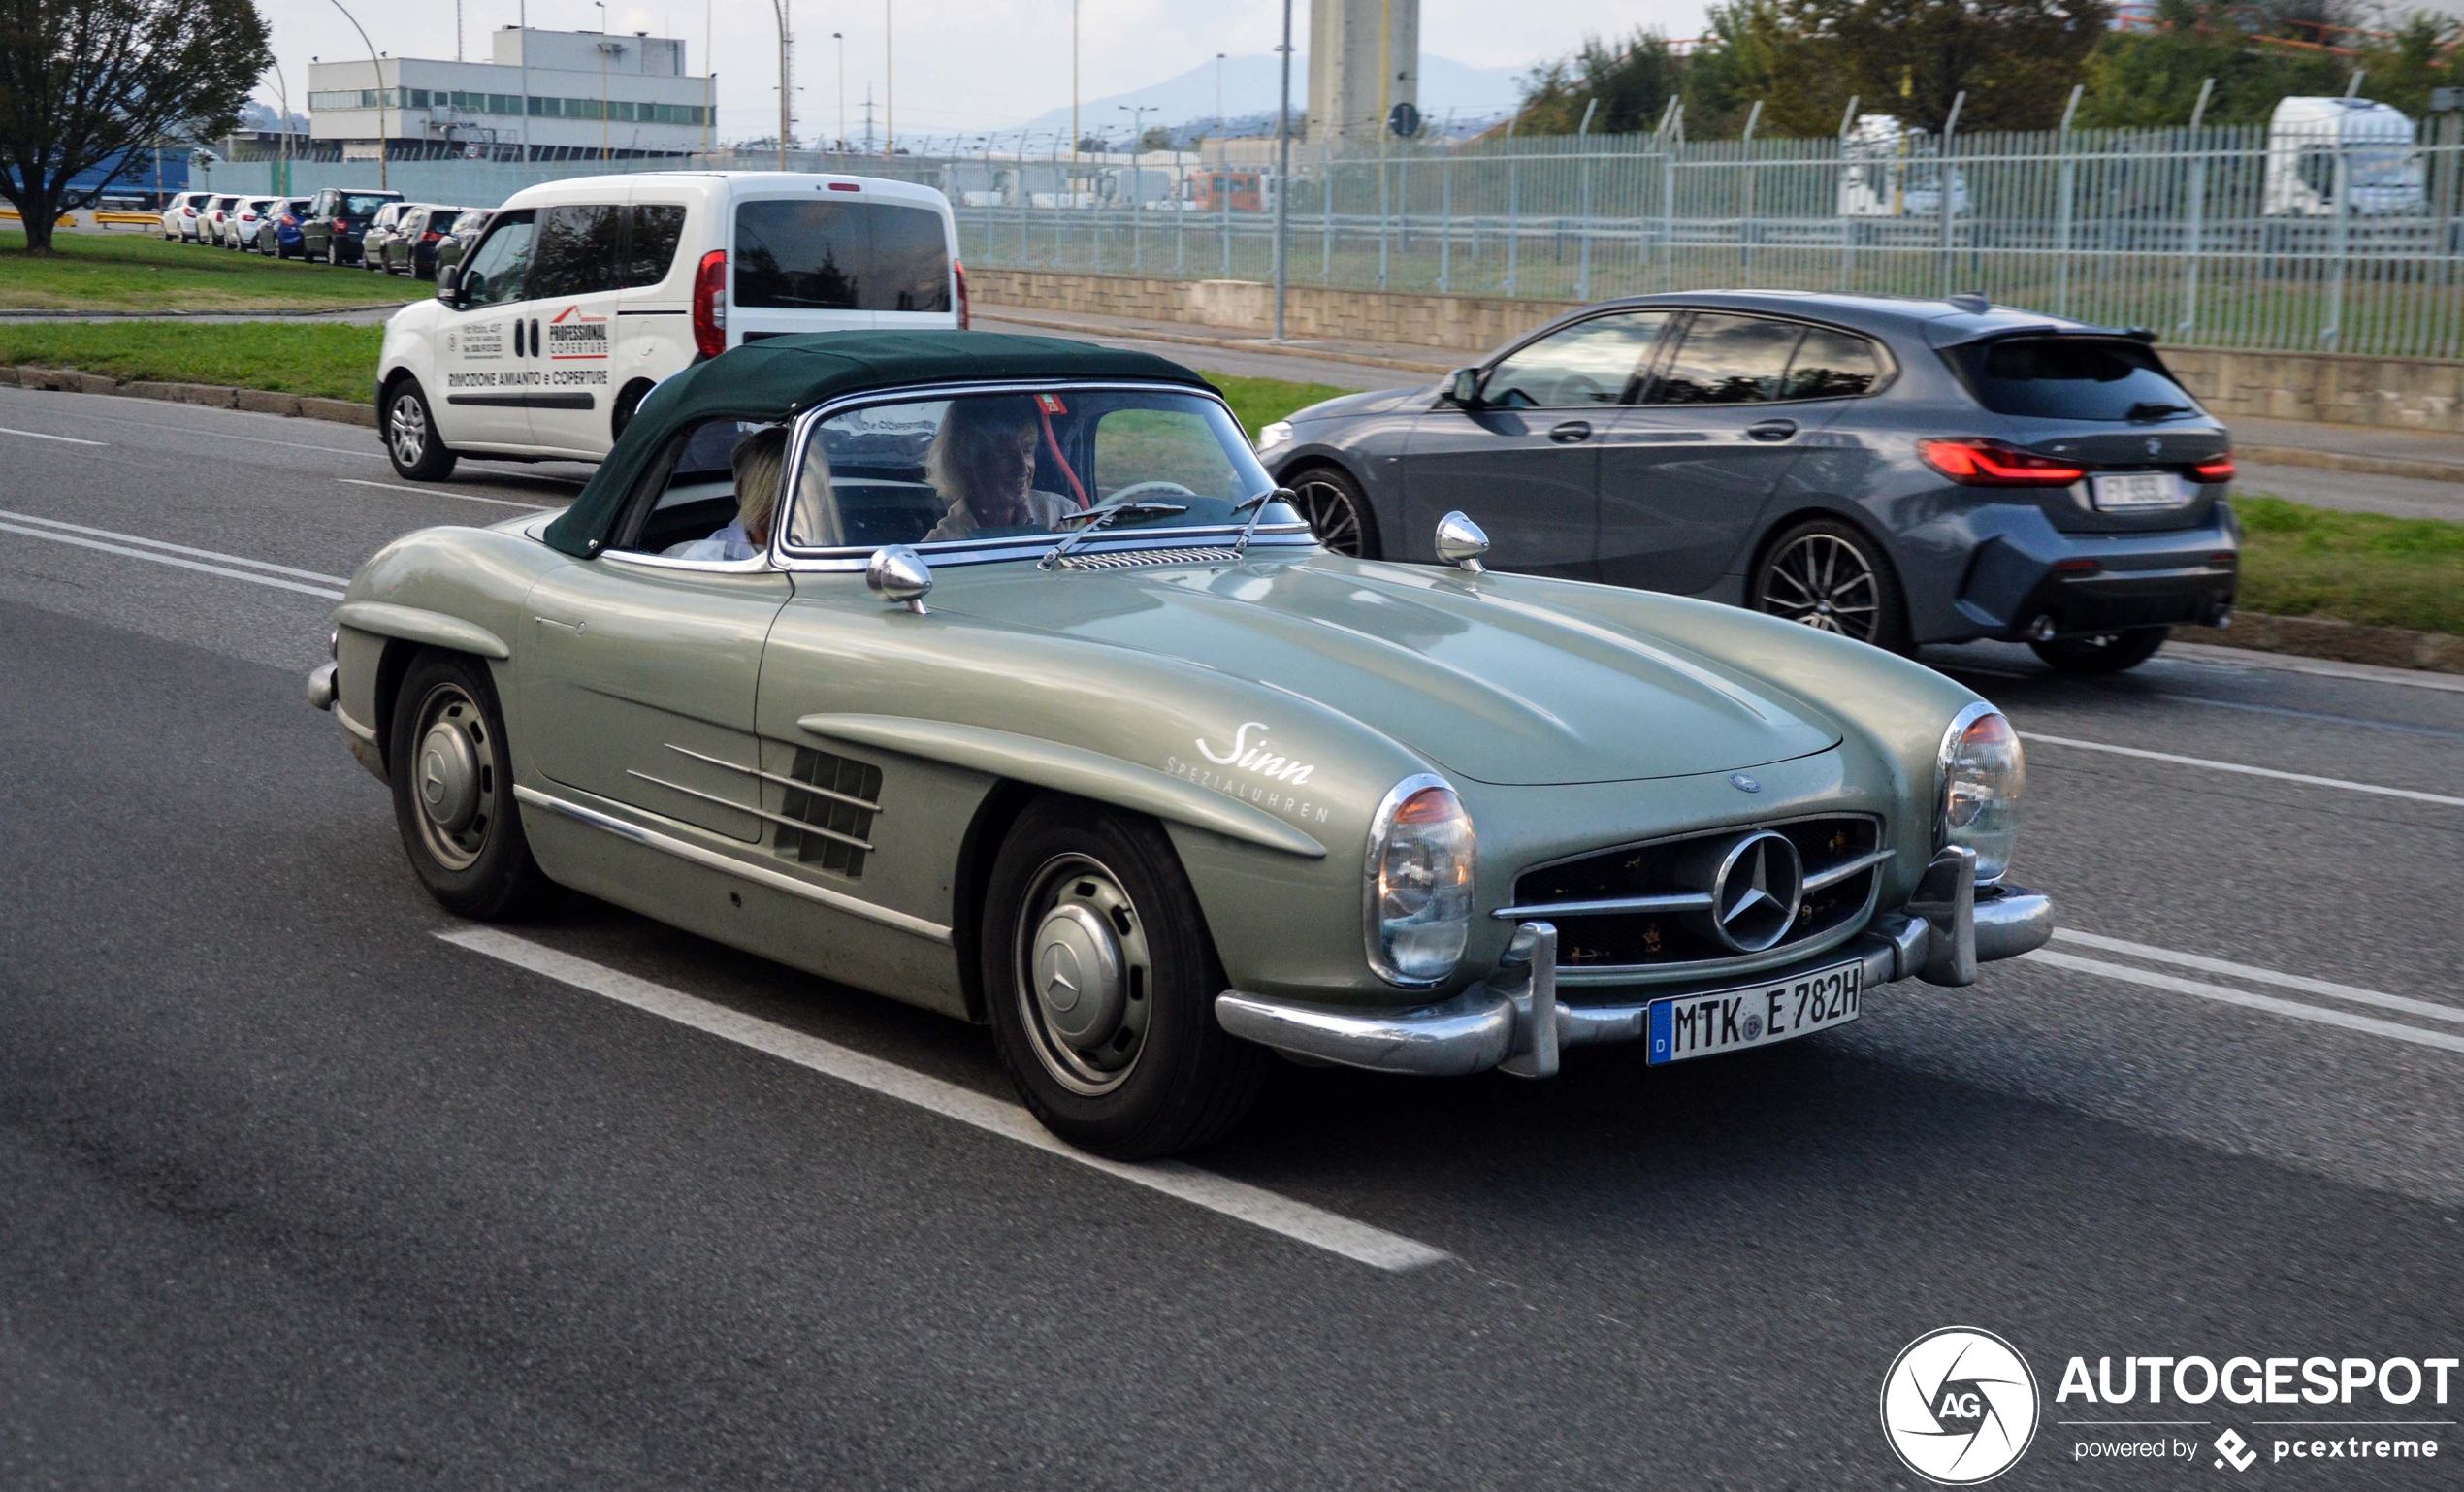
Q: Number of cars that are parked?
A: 8